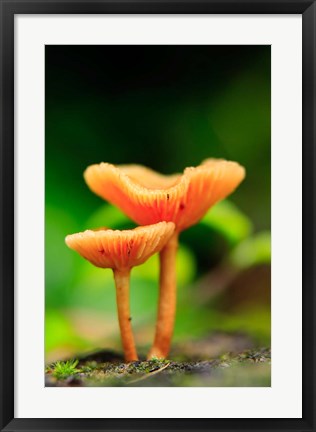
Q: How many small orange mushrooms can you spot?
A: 2